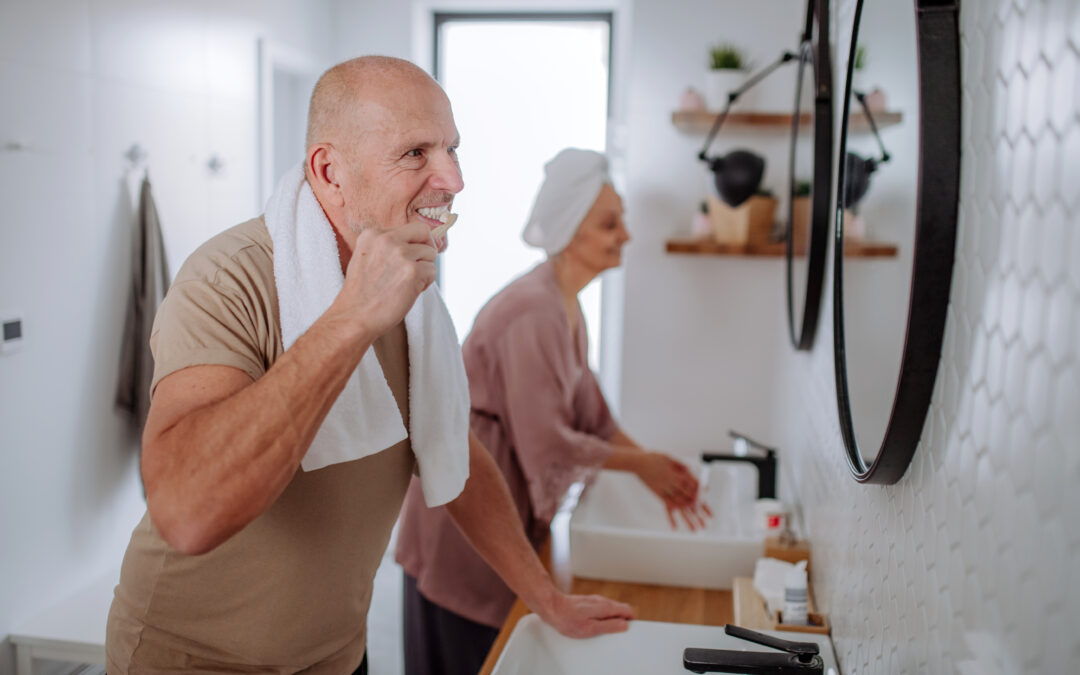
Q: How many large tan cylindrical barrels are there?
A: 0